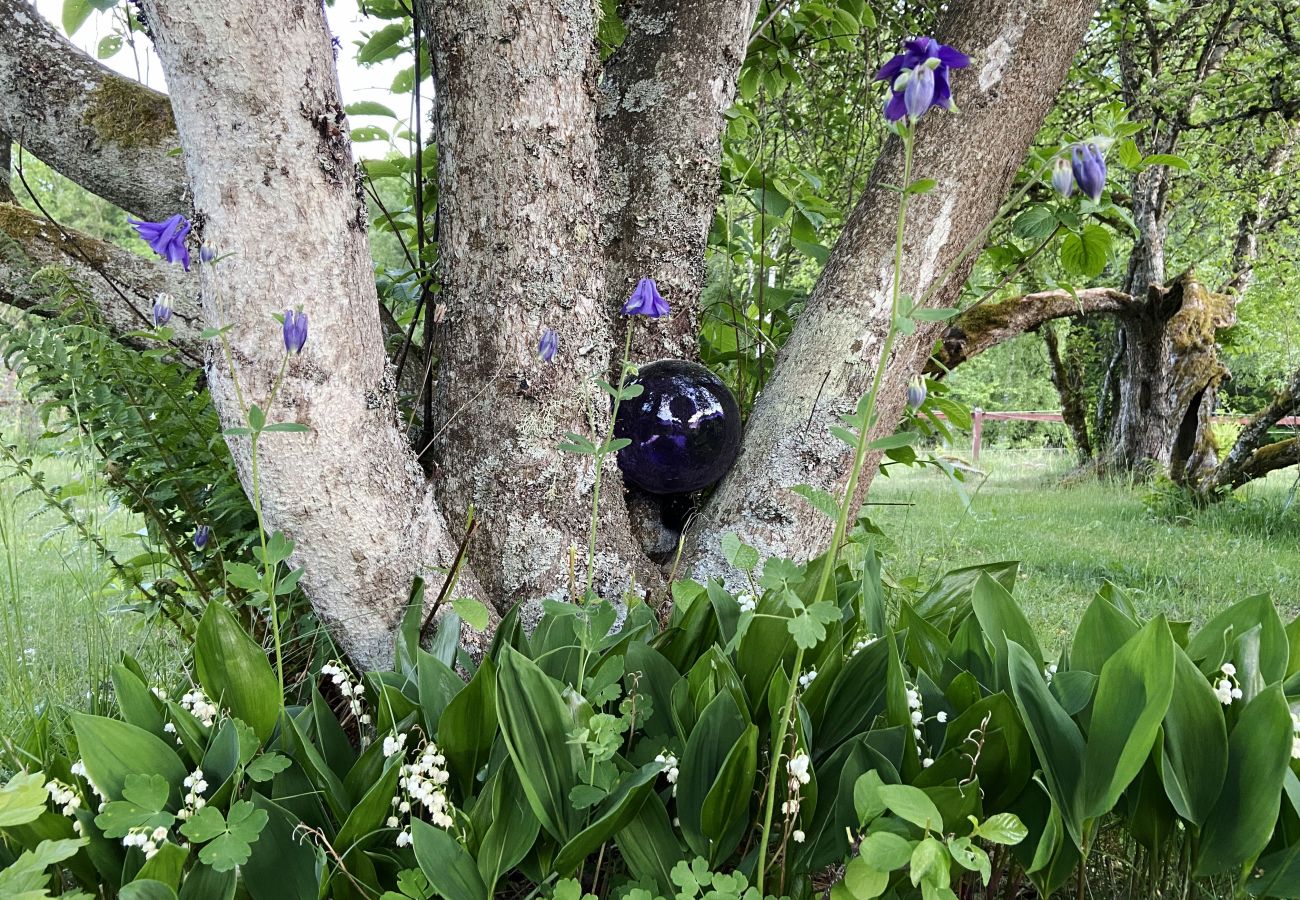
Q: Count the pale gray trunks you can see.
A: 4